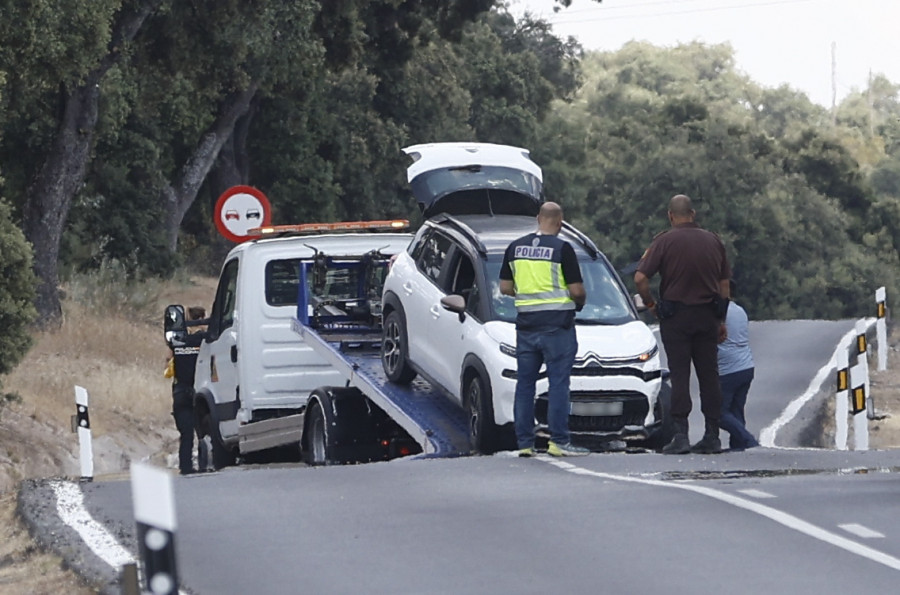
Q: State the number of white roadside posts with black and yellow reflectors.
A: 4